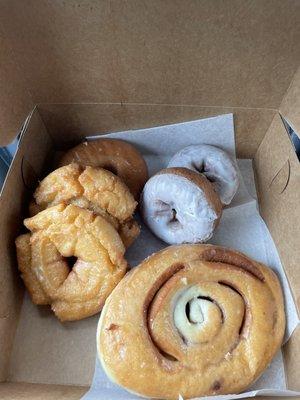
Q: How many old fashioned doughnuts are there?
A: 2